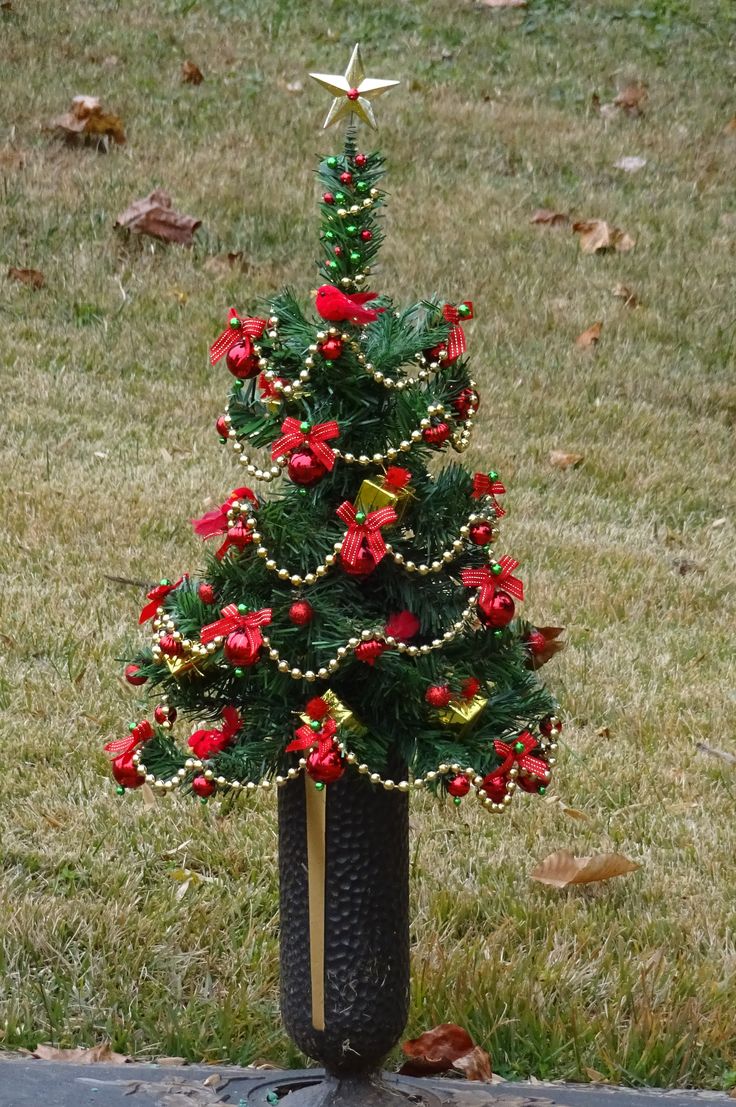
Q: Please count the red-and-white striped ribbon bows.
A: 11